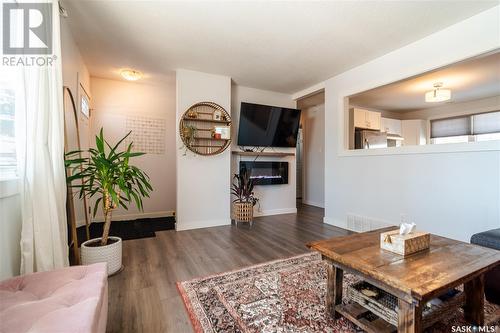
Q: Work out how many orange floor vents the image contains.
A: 0